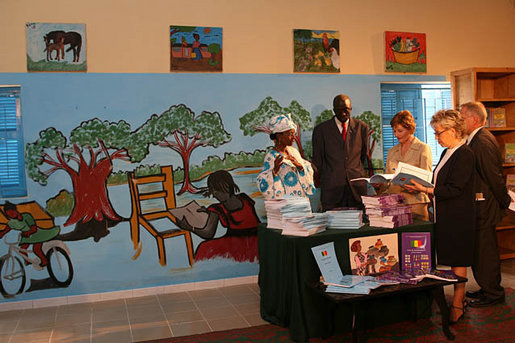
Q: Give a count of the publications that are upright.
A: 3